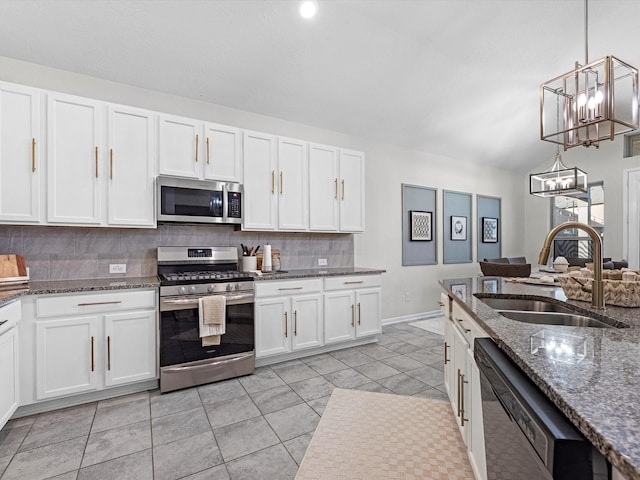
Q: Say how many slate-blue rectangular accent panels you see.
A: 3